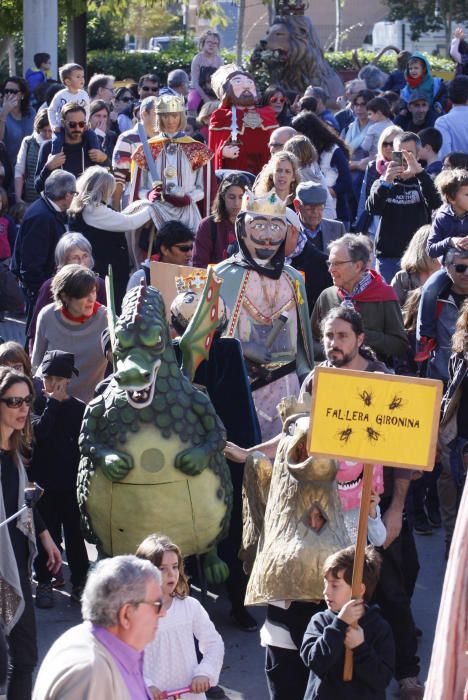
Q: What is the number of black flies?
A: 4